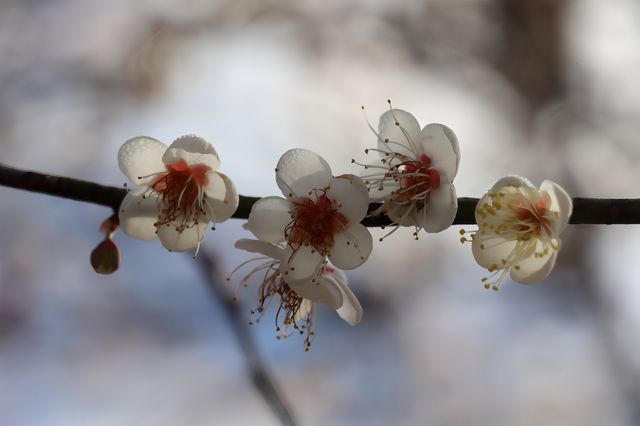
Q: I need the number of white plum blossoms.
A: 5